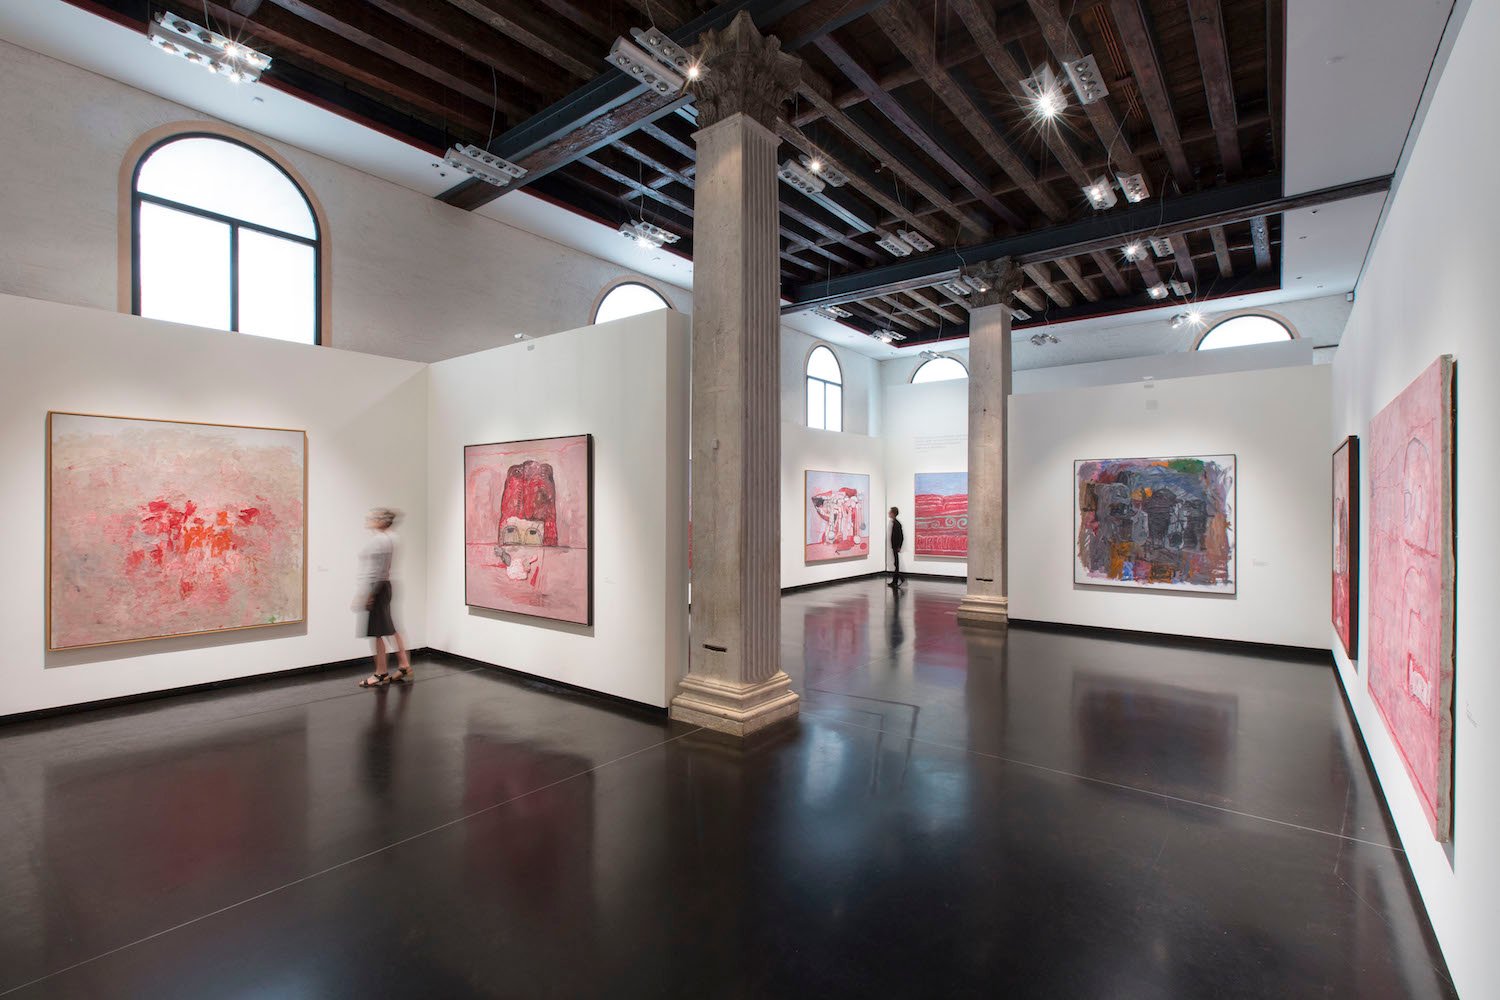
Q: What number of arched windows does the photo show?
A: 5